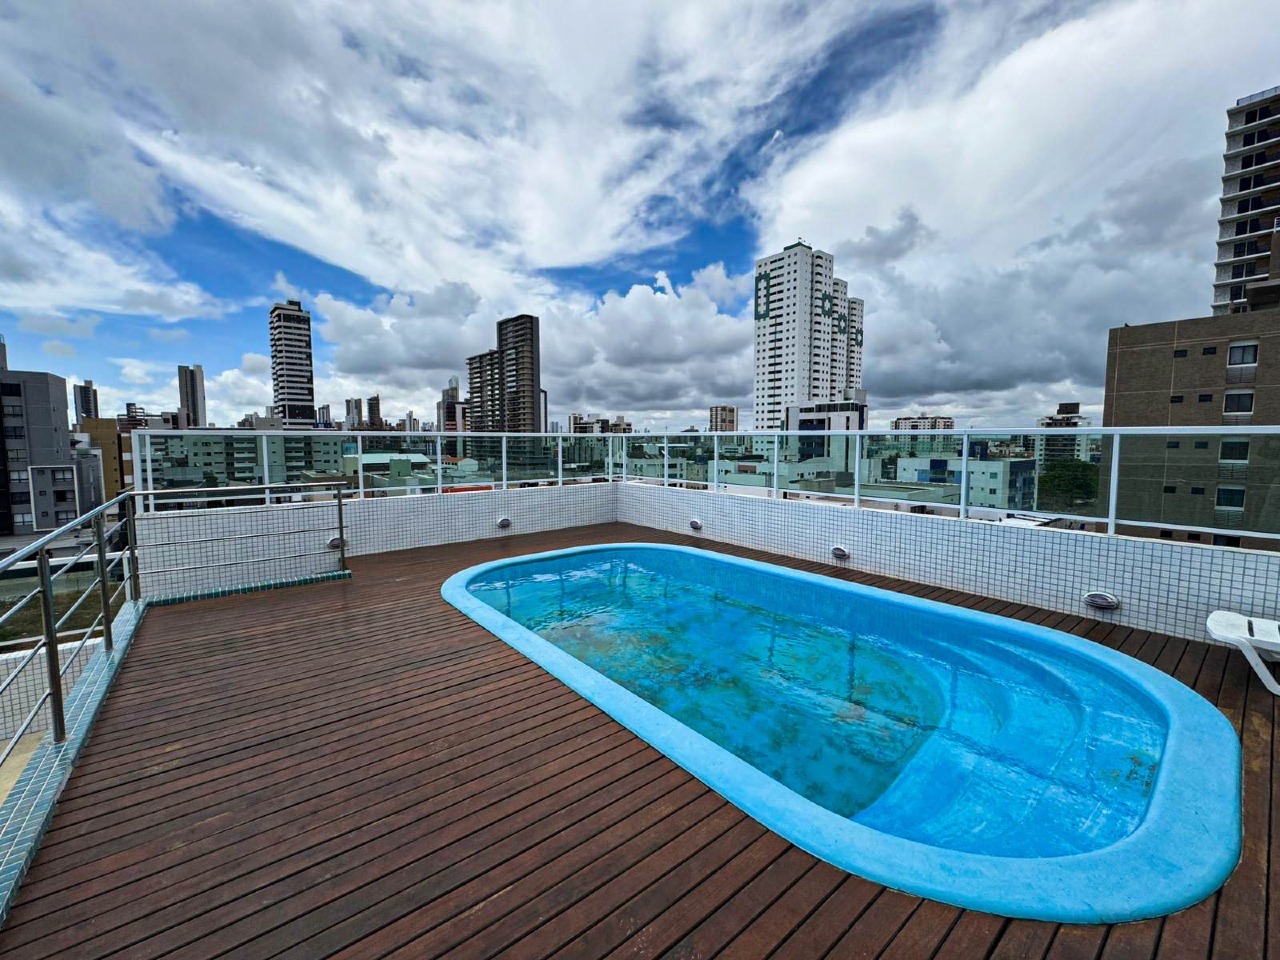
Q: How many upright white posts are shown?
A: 15